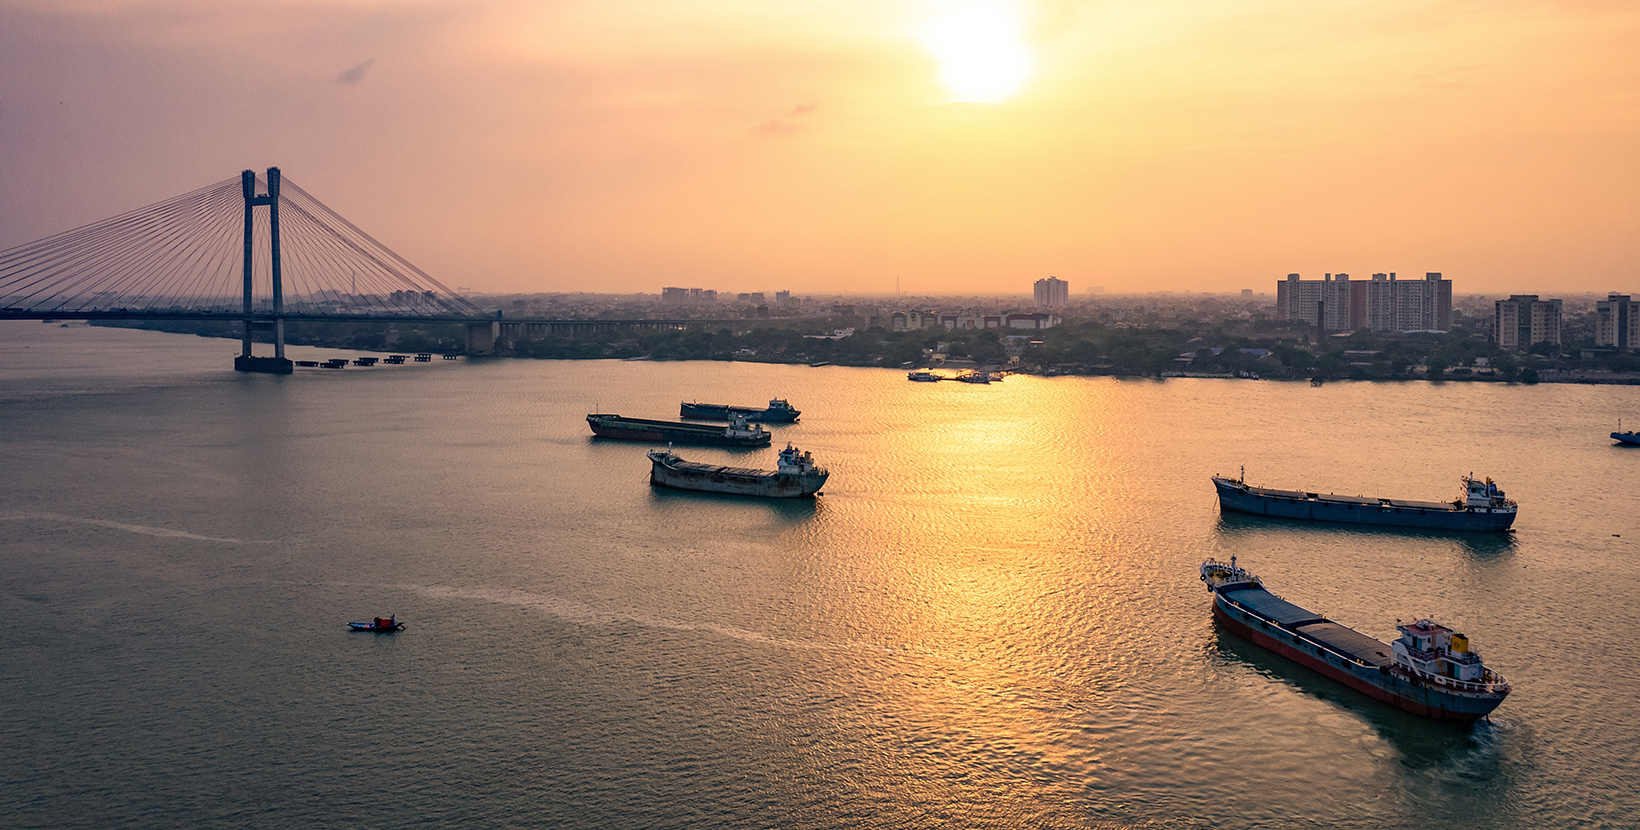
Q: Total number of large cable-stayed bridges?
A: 1